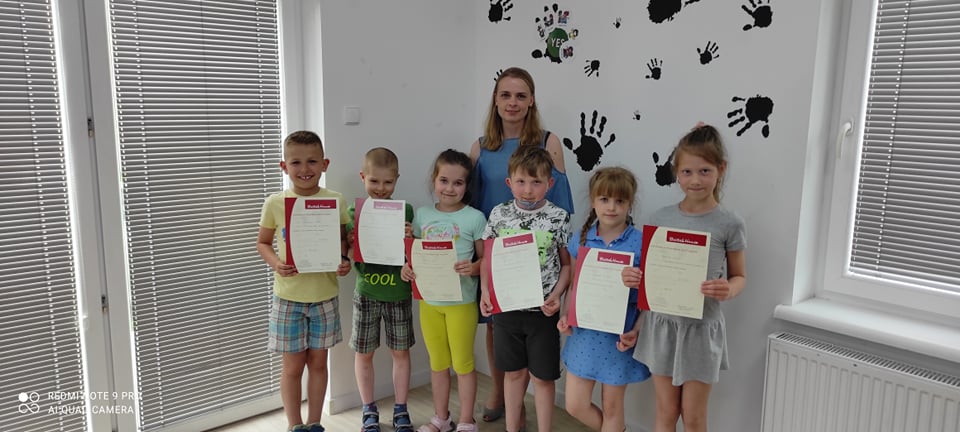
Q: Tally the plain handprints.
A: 12